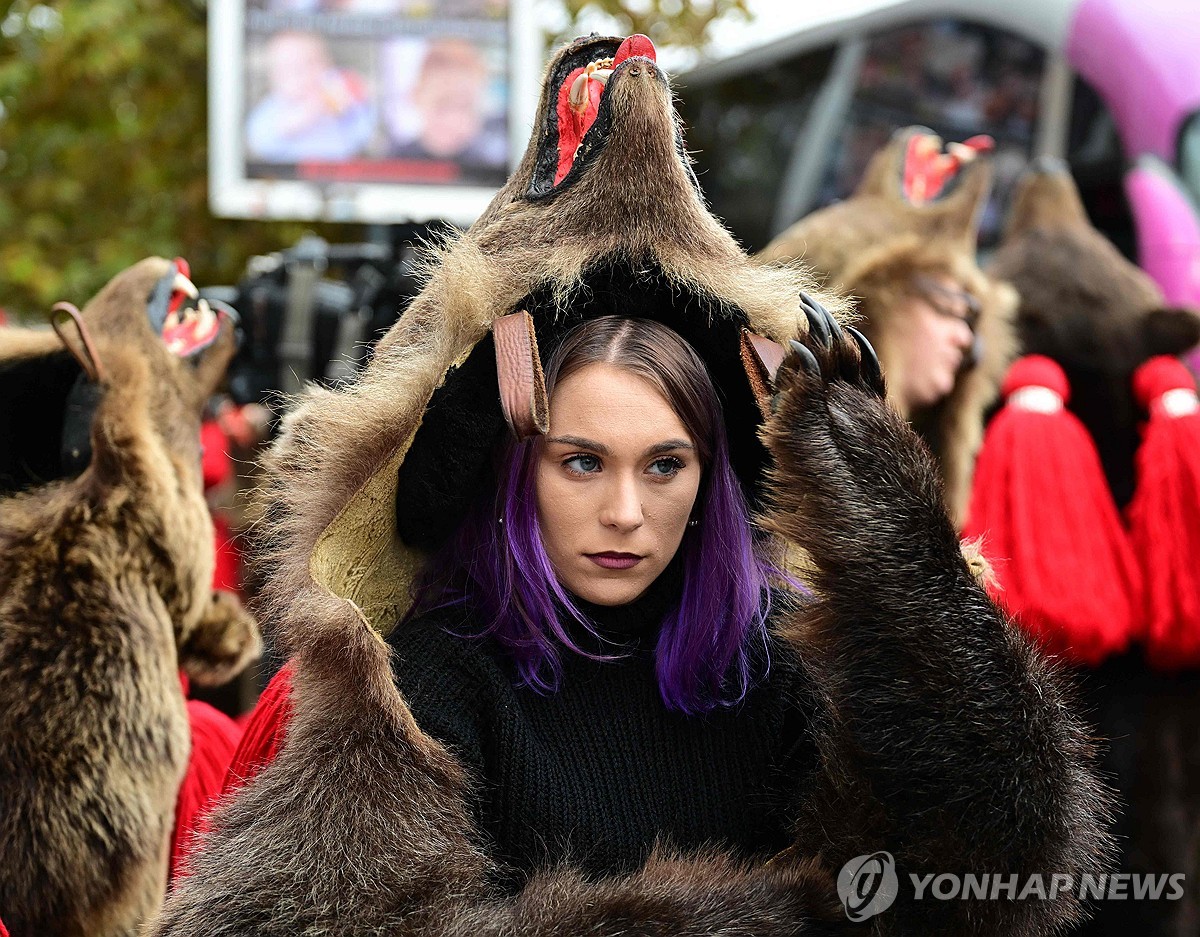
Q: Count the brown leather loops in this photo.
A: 3